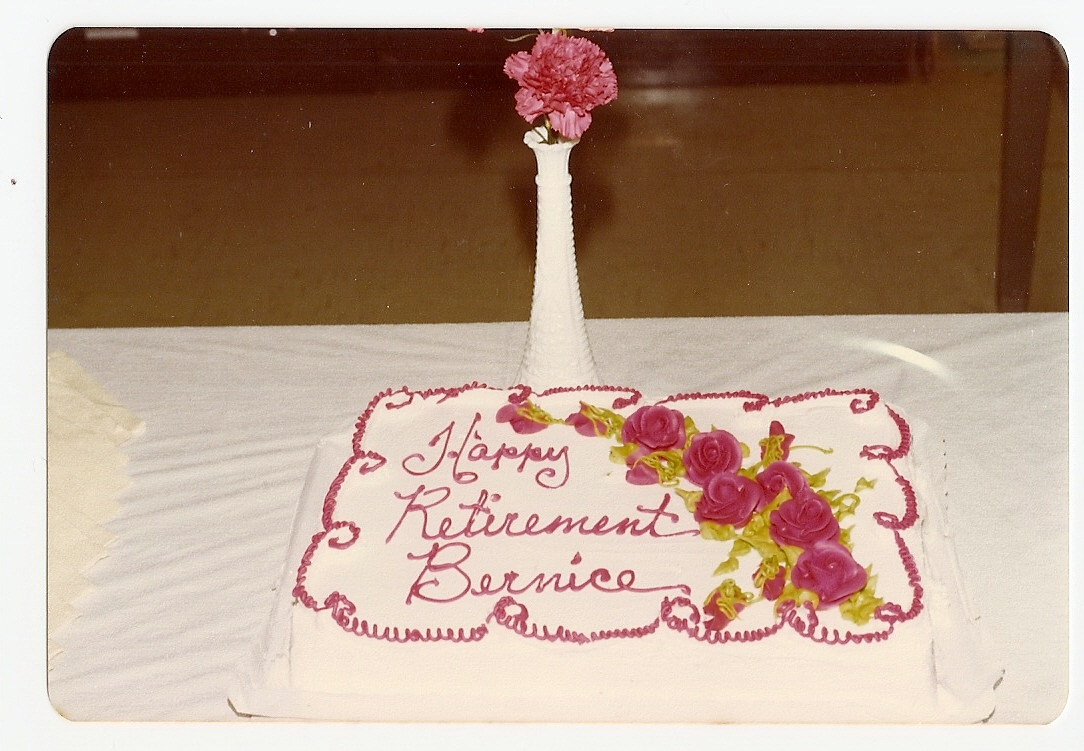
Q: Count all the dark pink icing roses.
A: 6